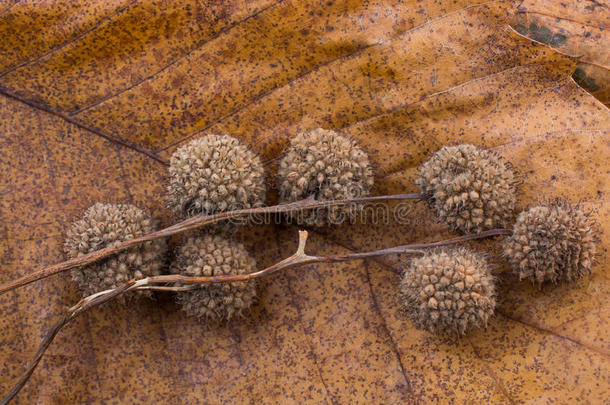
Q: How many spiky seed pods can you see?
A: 7